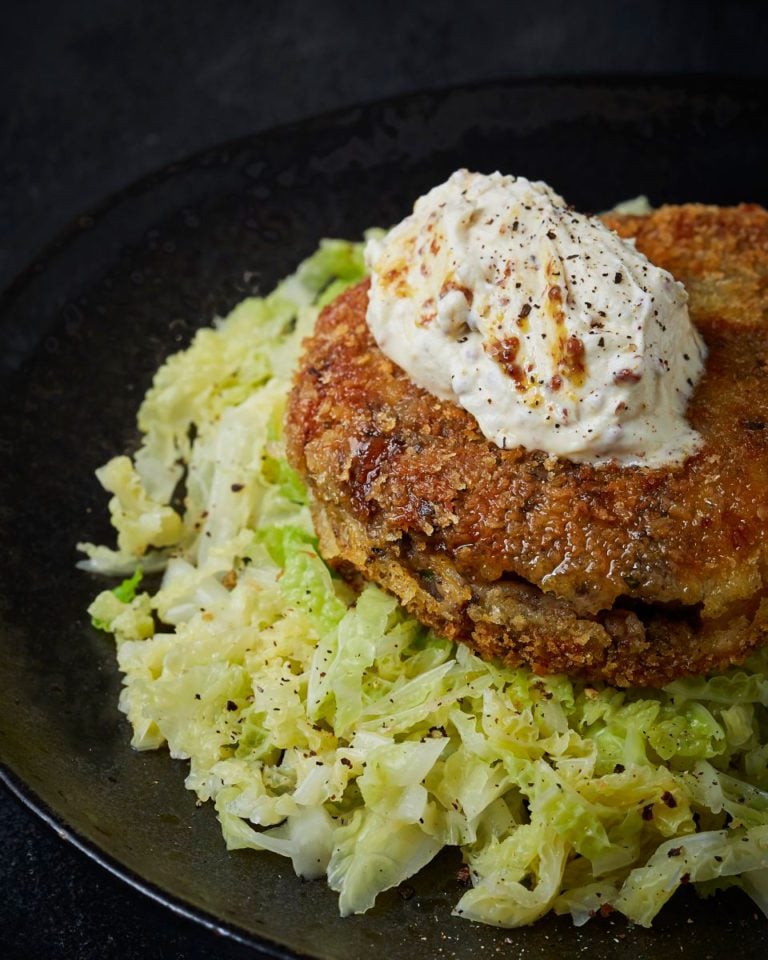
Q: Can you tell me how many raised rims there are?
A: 1